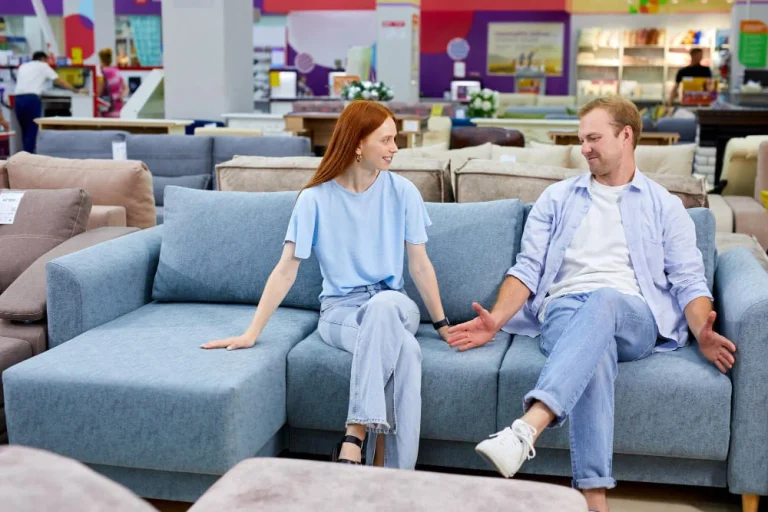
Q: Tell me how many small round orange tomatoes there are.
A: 0